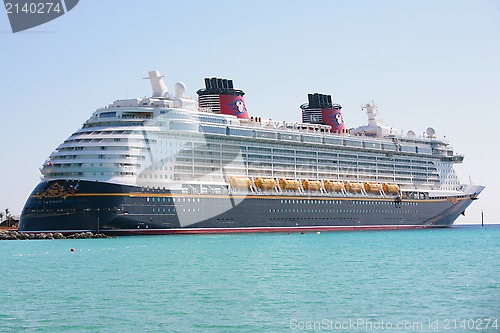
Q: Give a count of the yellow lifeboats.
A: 8